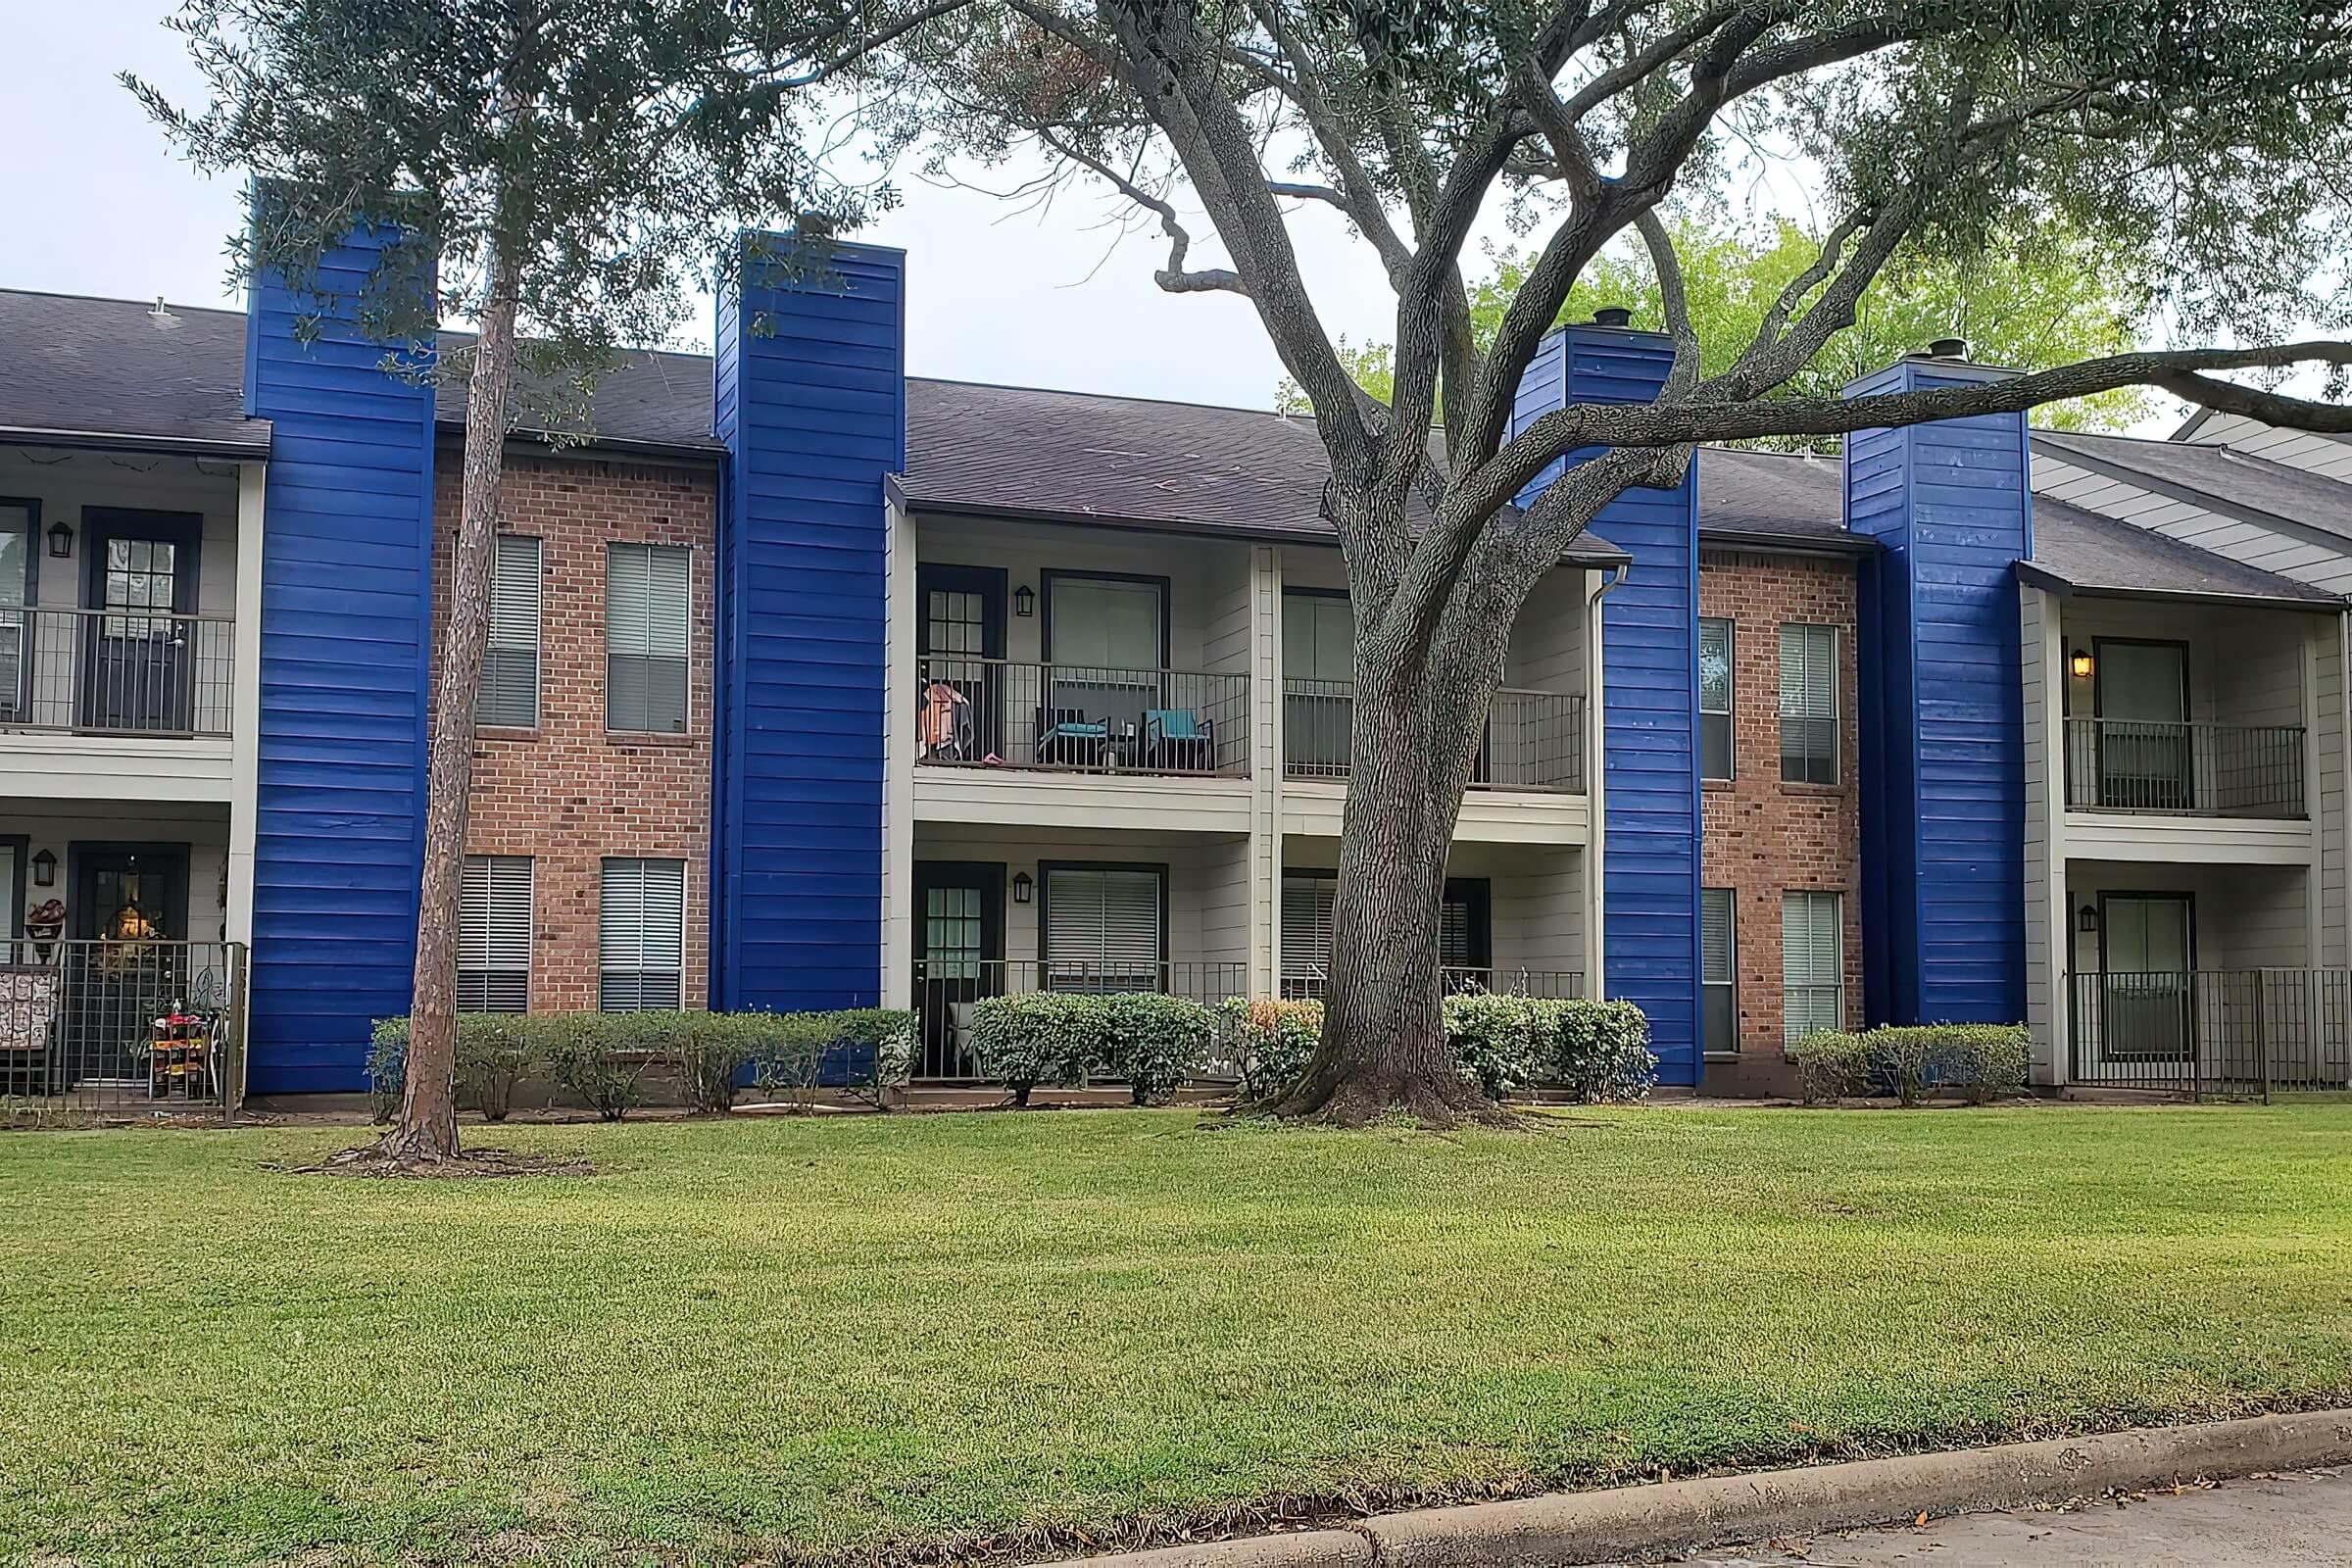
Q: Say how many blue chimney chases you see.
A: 4